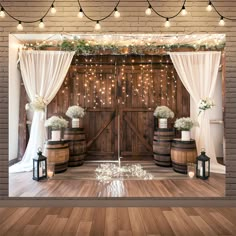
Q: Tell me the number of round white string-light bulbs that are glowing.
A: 12